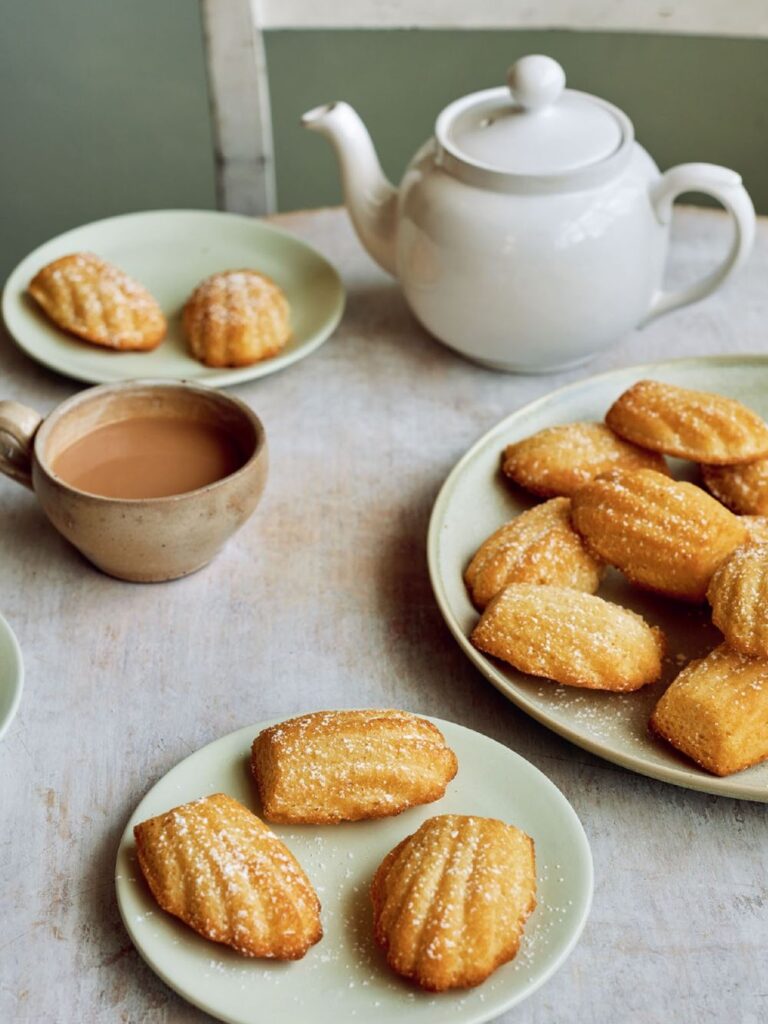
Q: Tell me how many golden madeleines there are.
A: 14